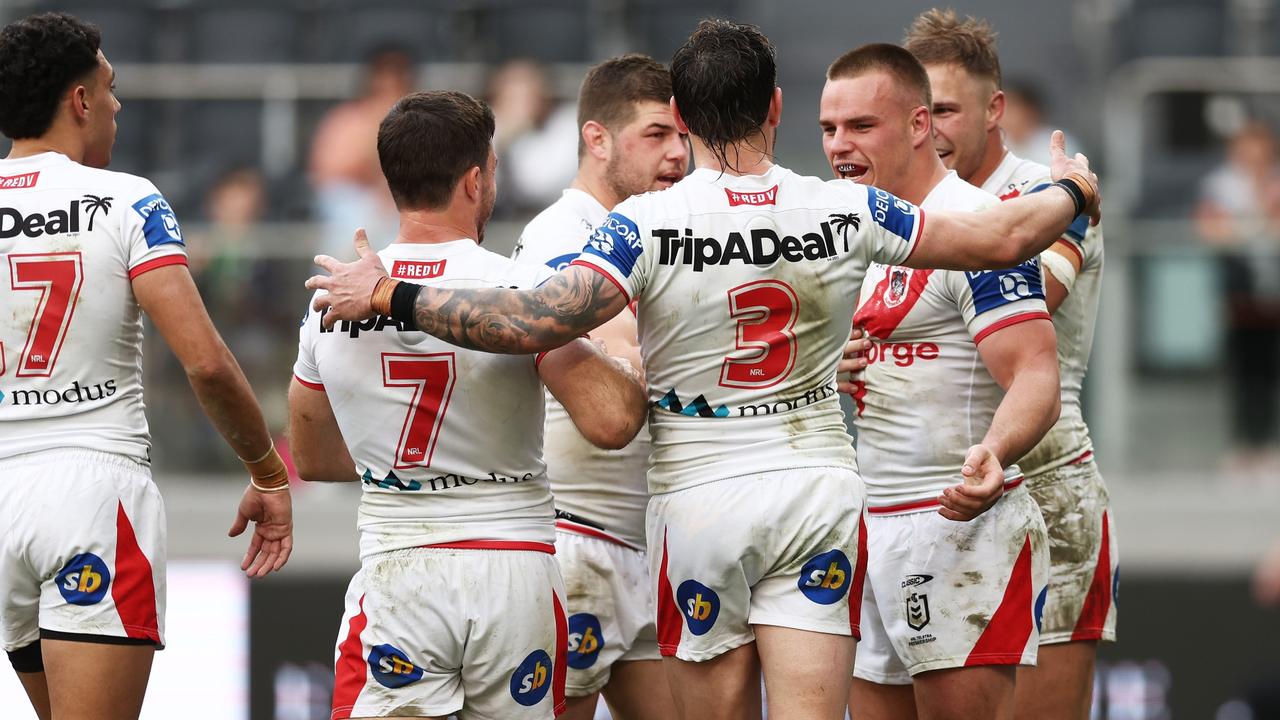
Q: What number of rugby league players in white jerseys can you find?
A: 6